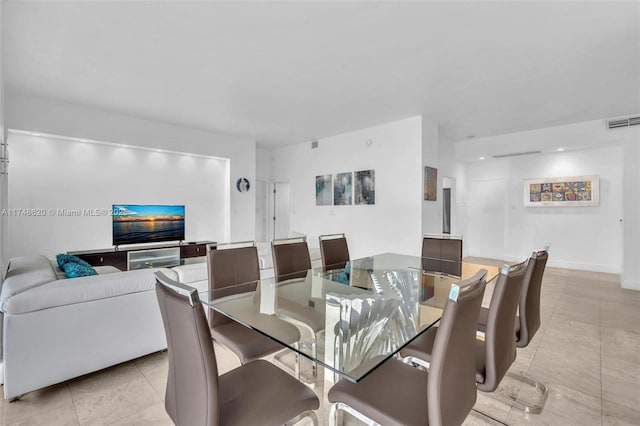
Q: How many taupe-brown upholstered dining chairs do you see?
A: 8